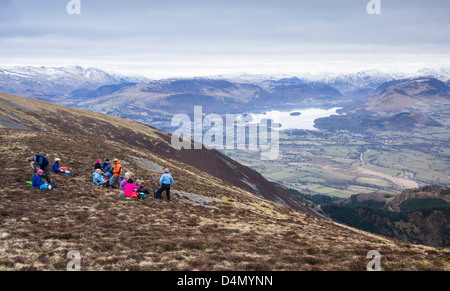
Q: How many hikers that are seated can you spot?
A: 8